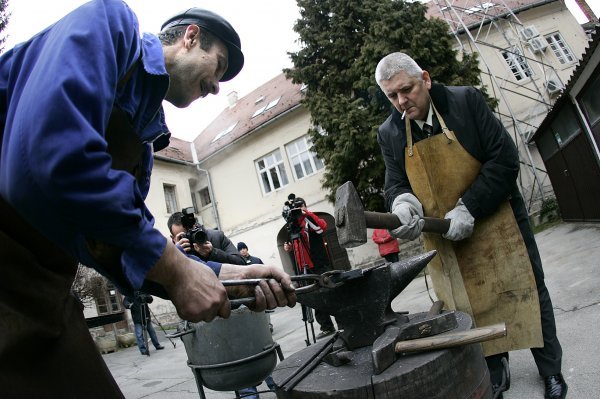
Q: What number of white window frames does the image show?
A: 4